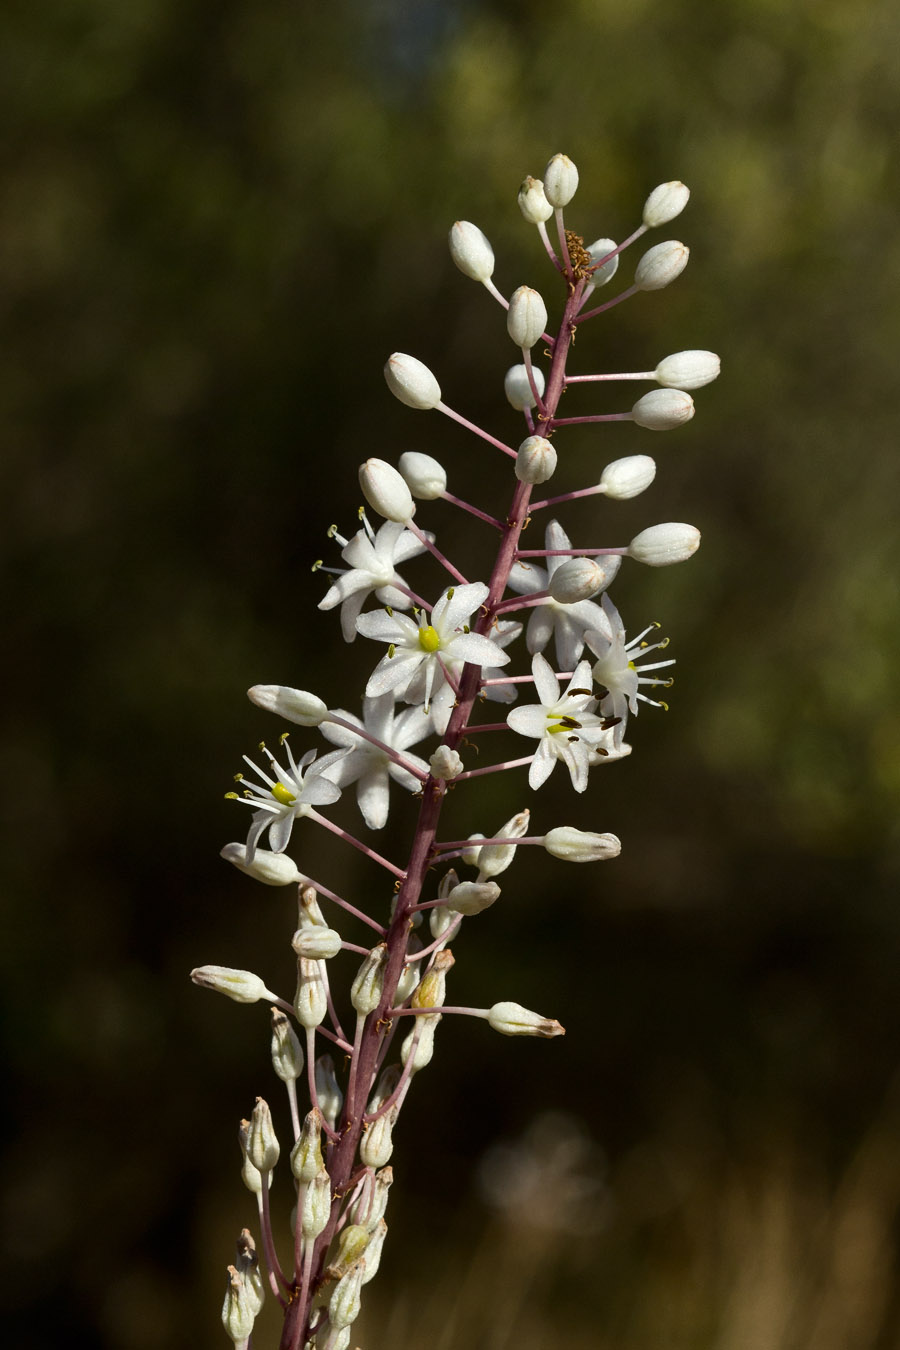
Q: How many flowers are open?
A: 8